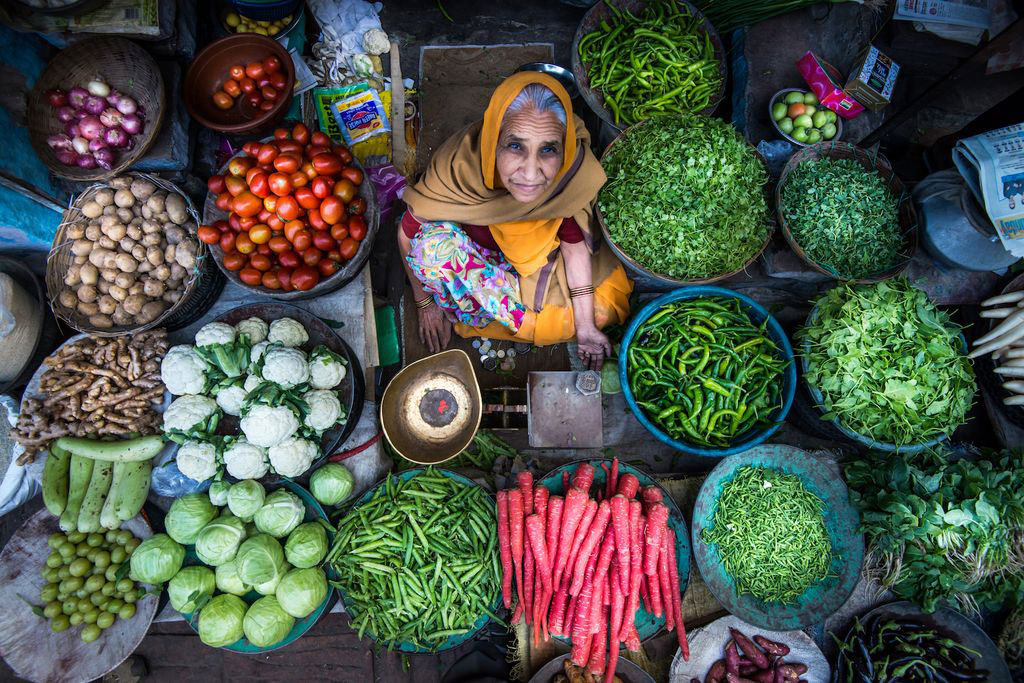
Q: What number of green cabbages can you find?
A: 15